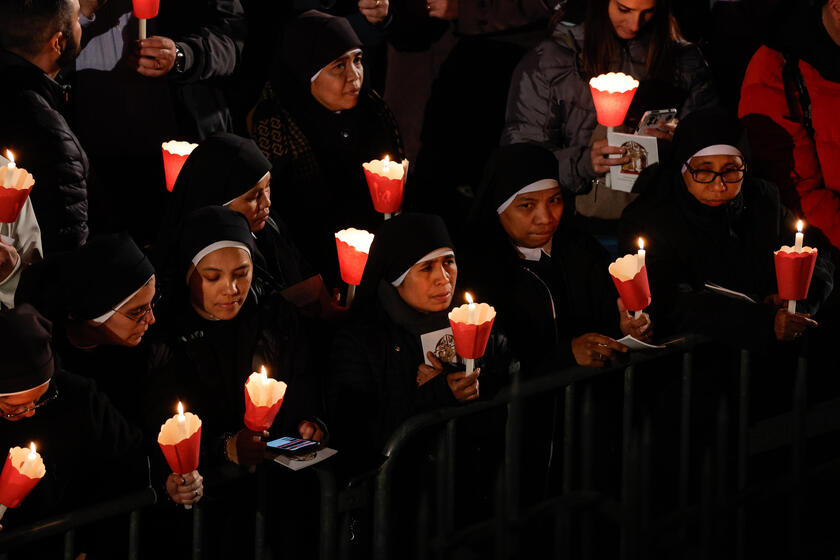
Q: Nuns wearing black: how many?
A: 8